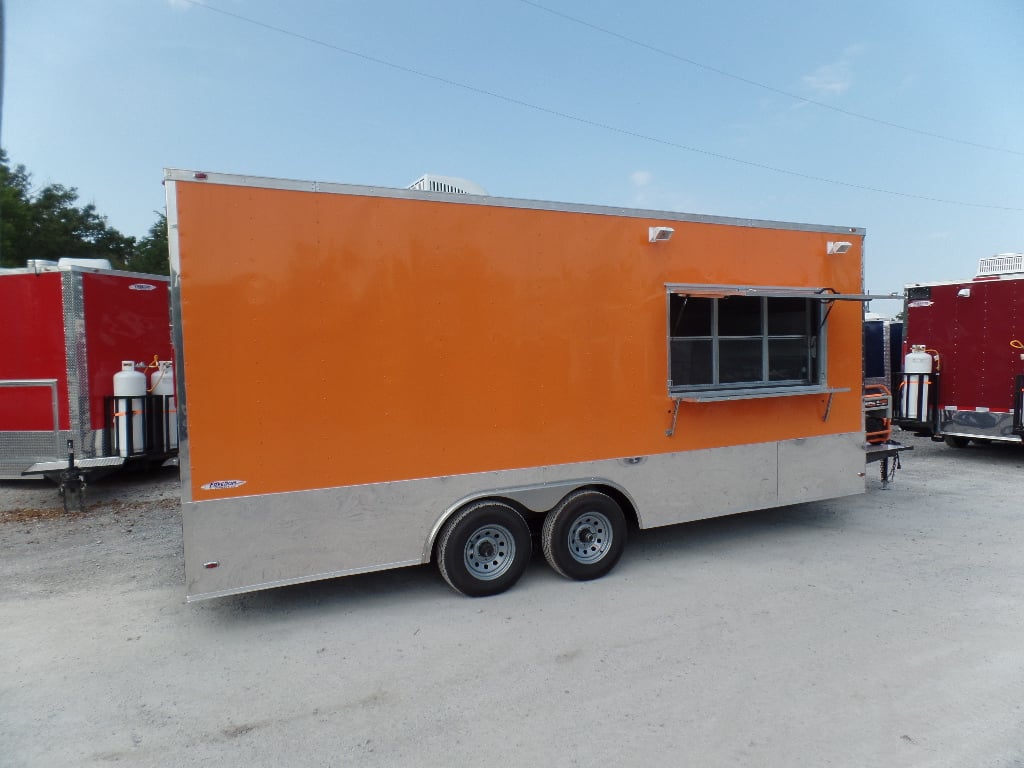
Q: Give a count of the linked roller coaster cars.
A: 0